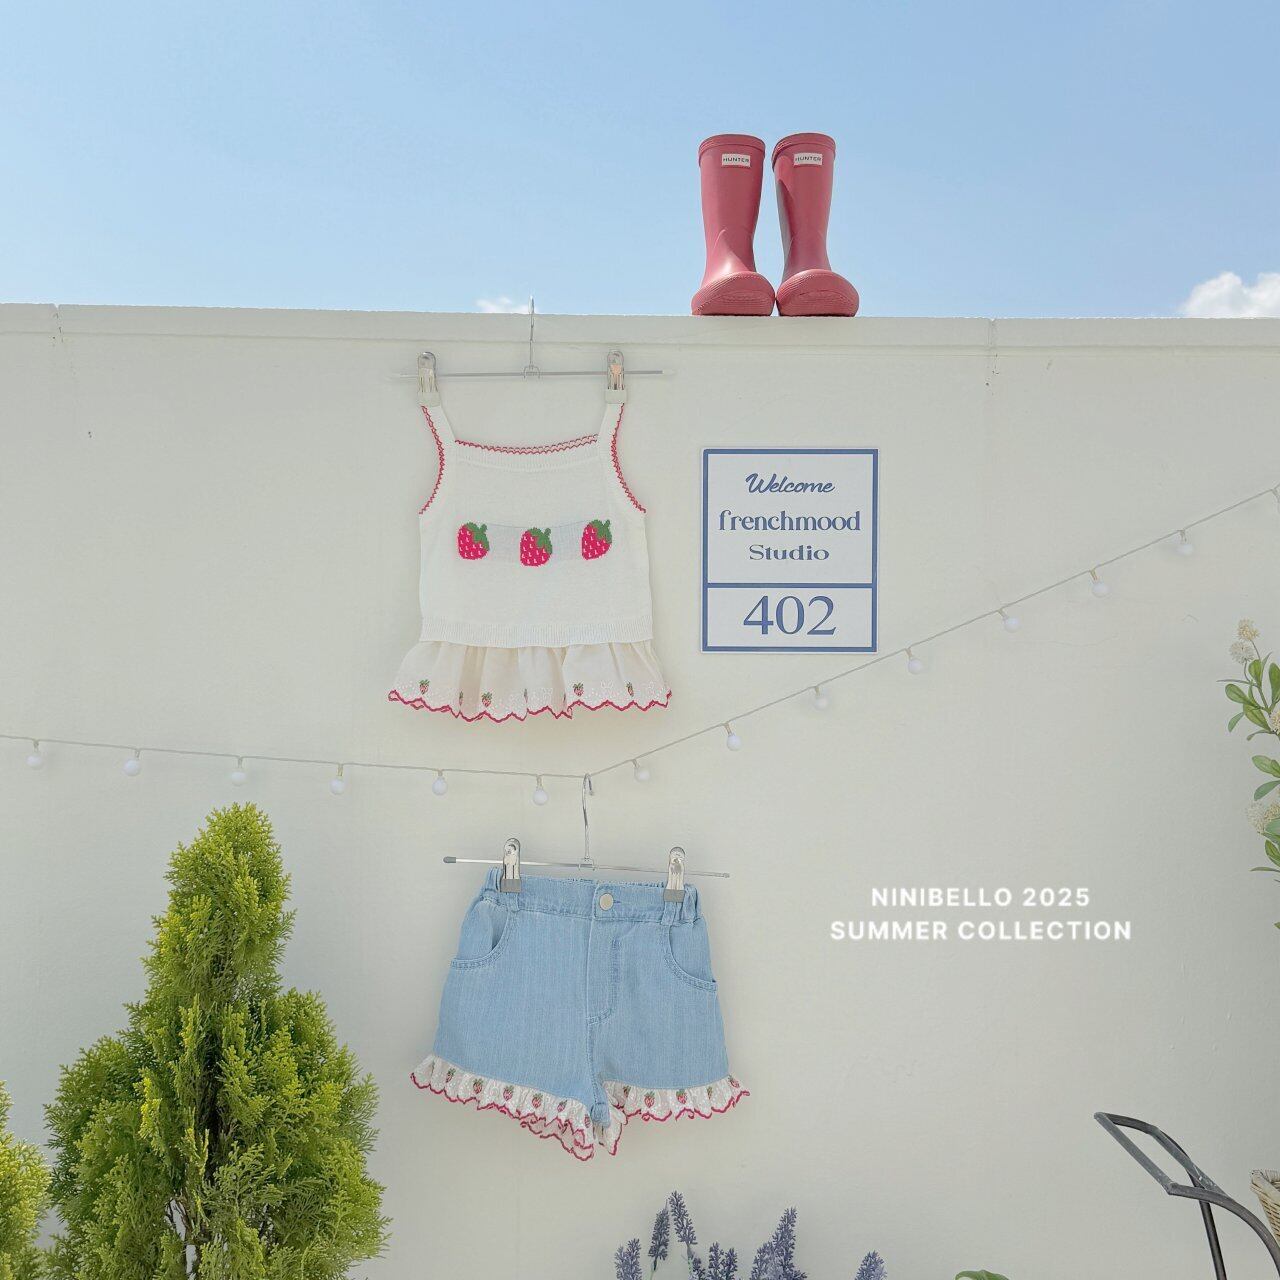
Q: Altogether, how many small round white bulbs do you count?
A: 13